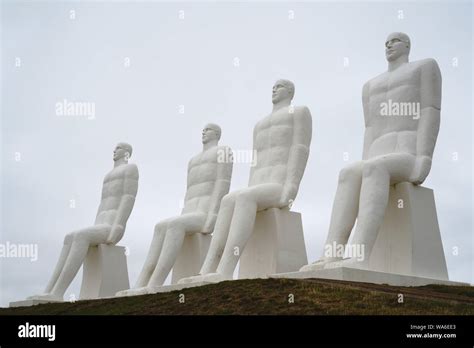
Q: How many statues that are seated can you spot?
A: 4